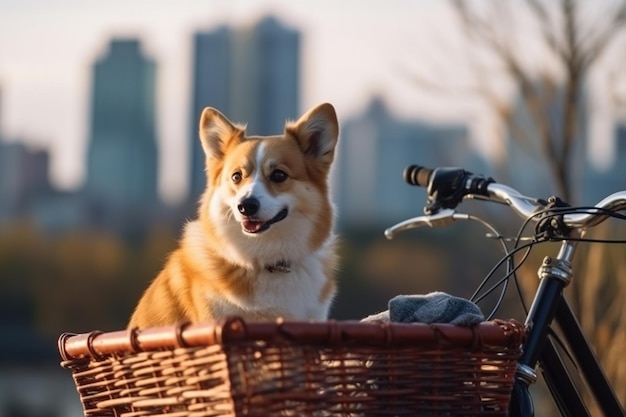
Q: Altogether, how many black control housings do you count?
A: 1